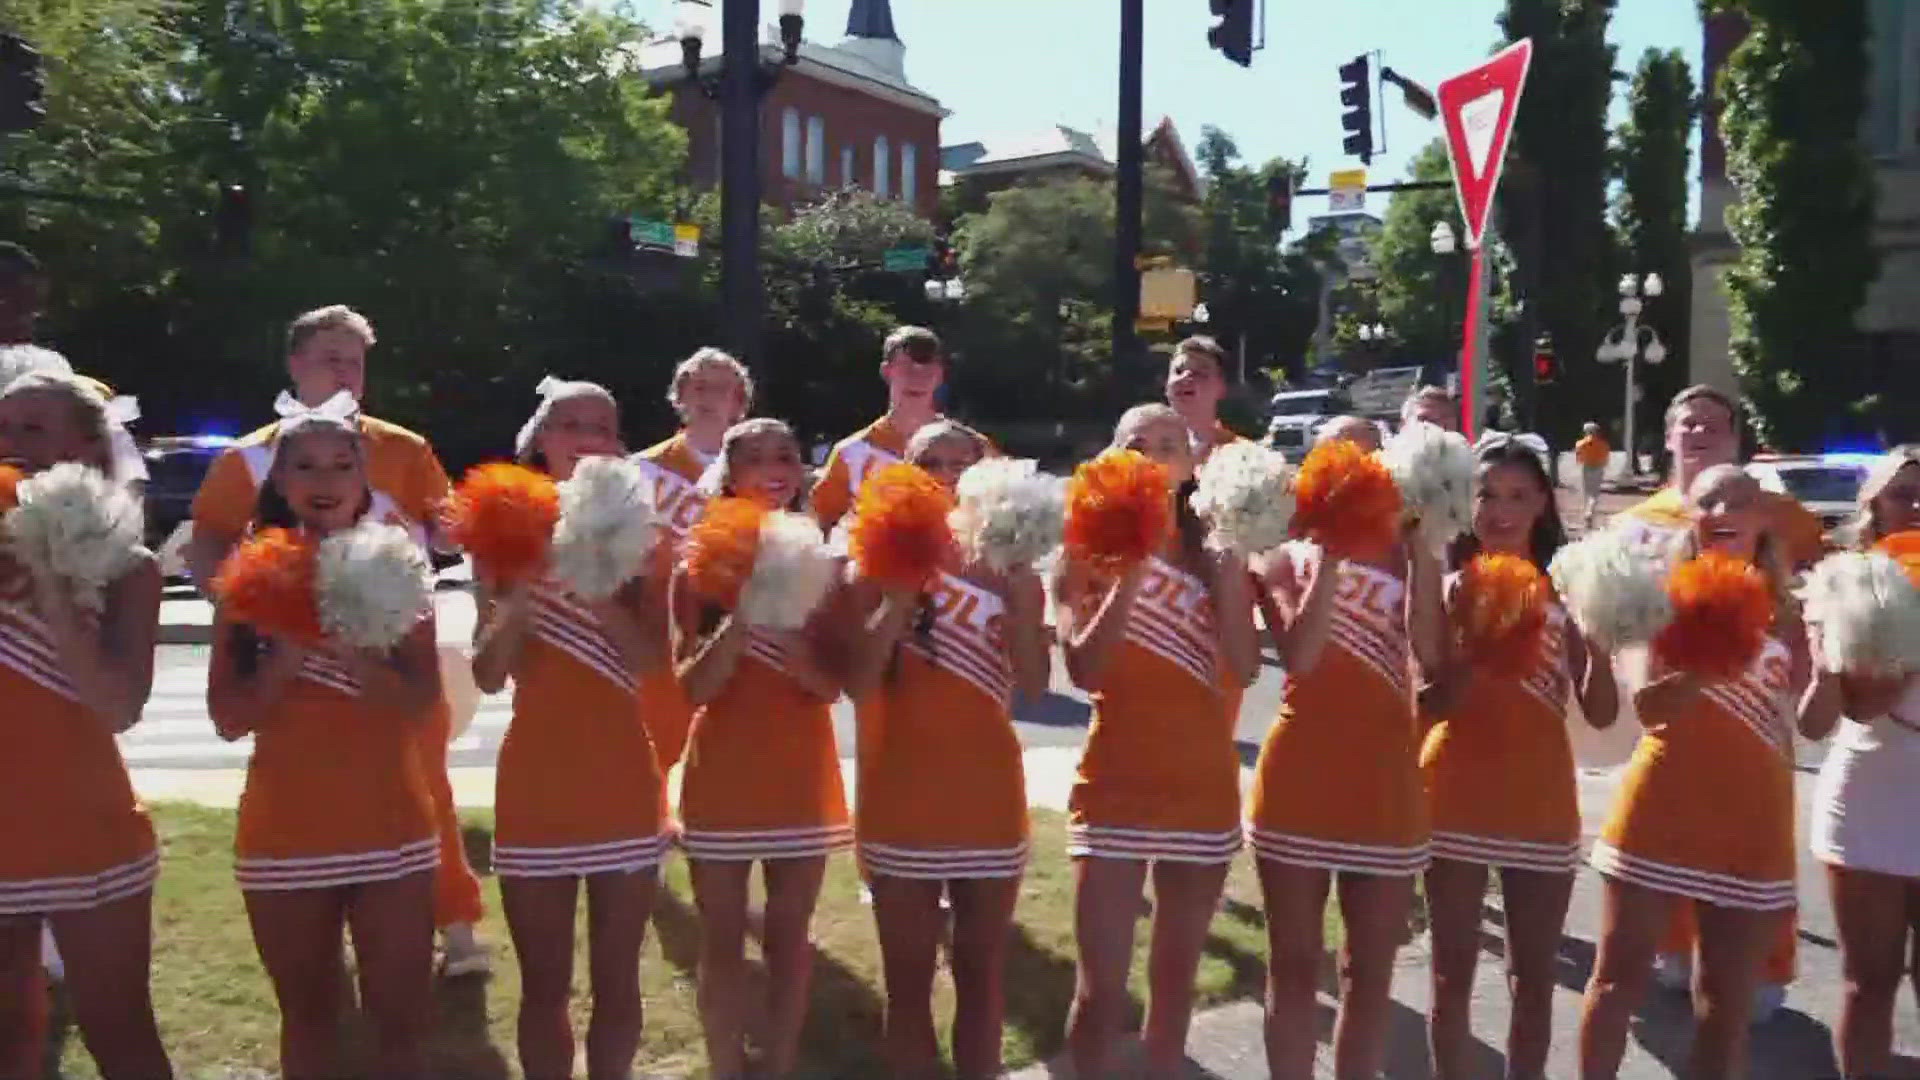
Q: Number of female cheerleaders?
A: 10